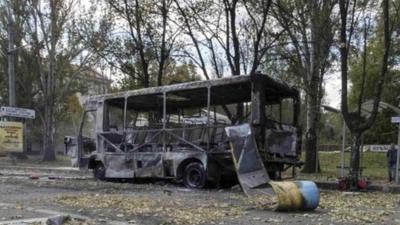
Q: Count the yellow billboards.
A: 1